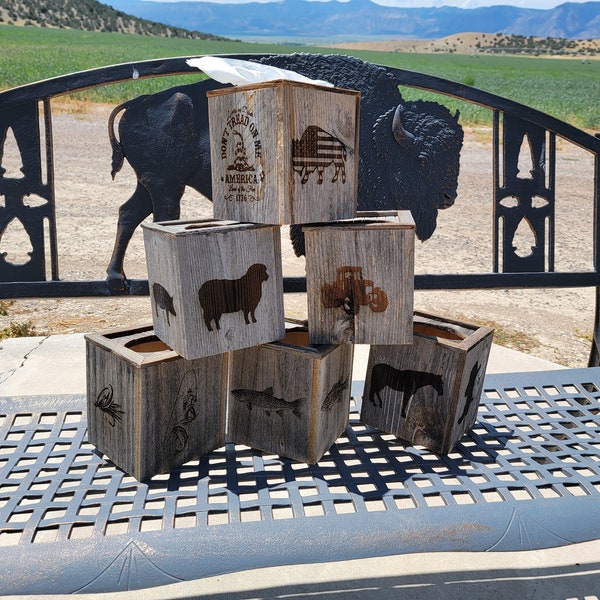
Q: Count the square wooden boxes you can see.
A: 6